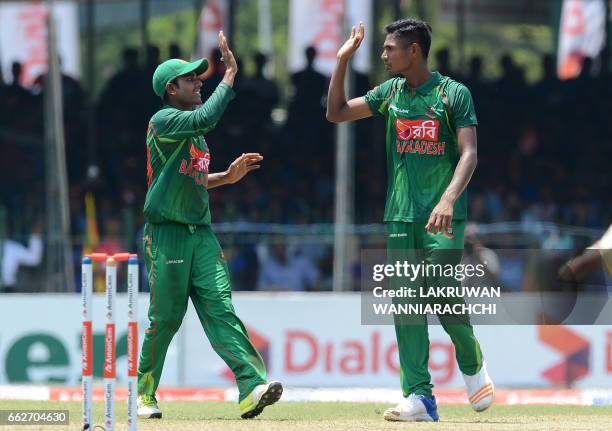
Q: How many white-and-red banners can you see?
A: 4